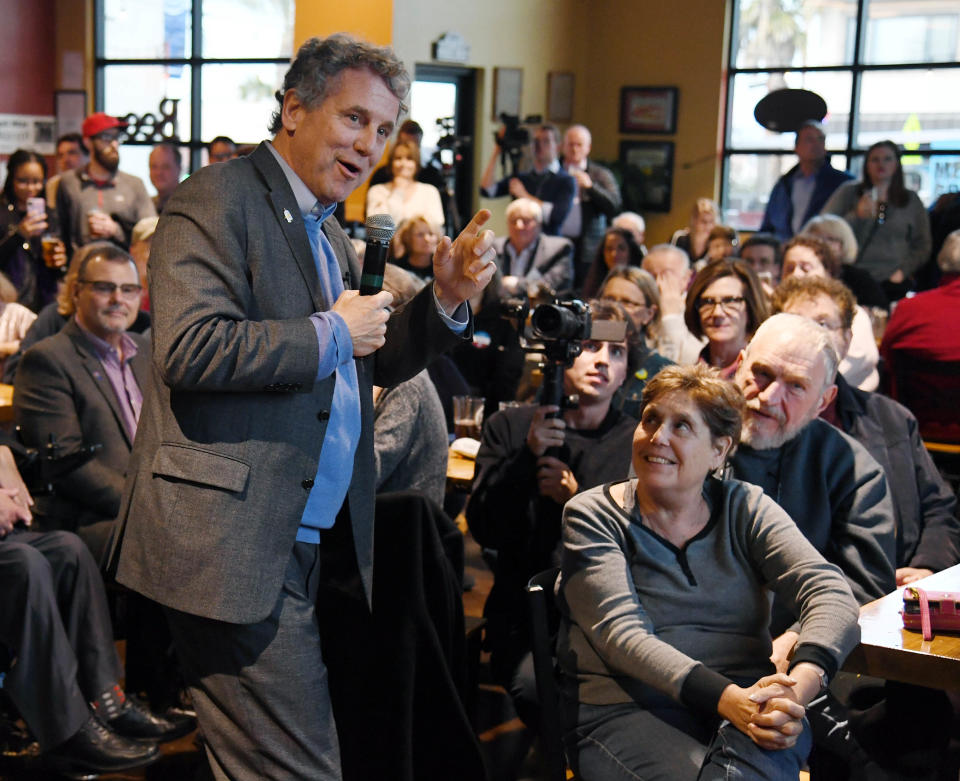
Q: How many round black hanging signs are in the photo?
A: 1